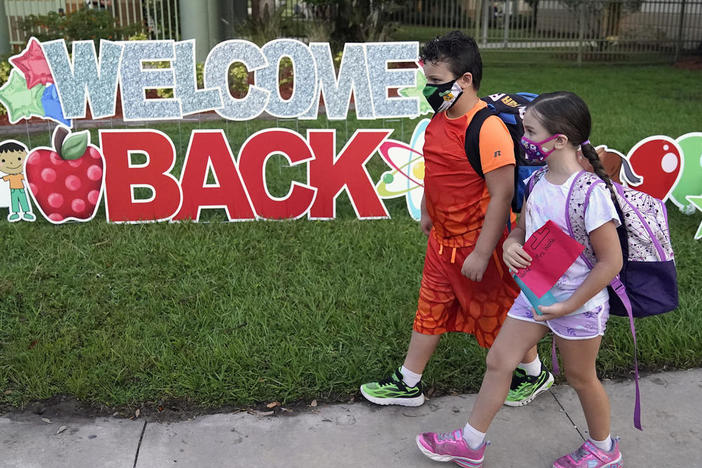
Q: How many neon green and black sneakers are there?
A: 2